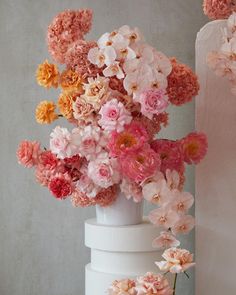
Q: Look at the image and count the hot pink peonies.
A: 4